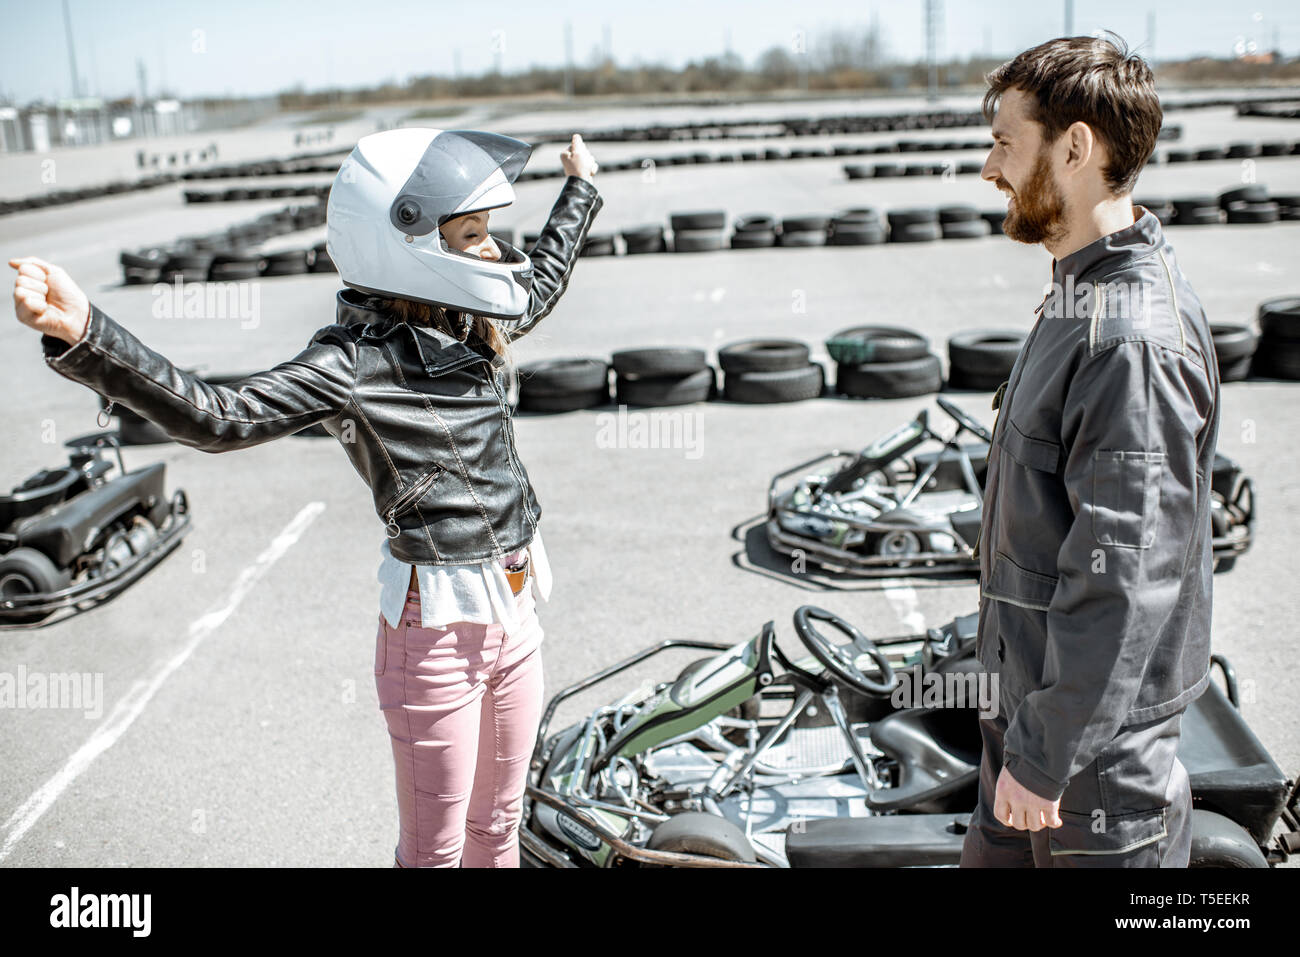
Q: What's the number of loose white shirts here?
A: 1